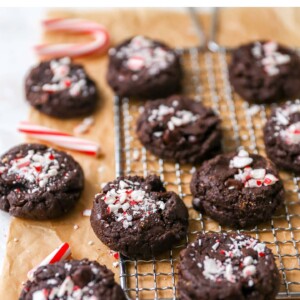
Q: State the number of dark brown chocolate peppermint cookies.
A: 10